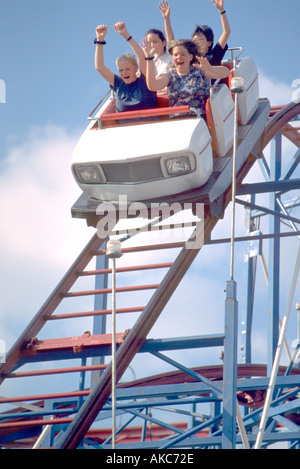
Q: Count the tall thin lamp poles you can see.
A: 2